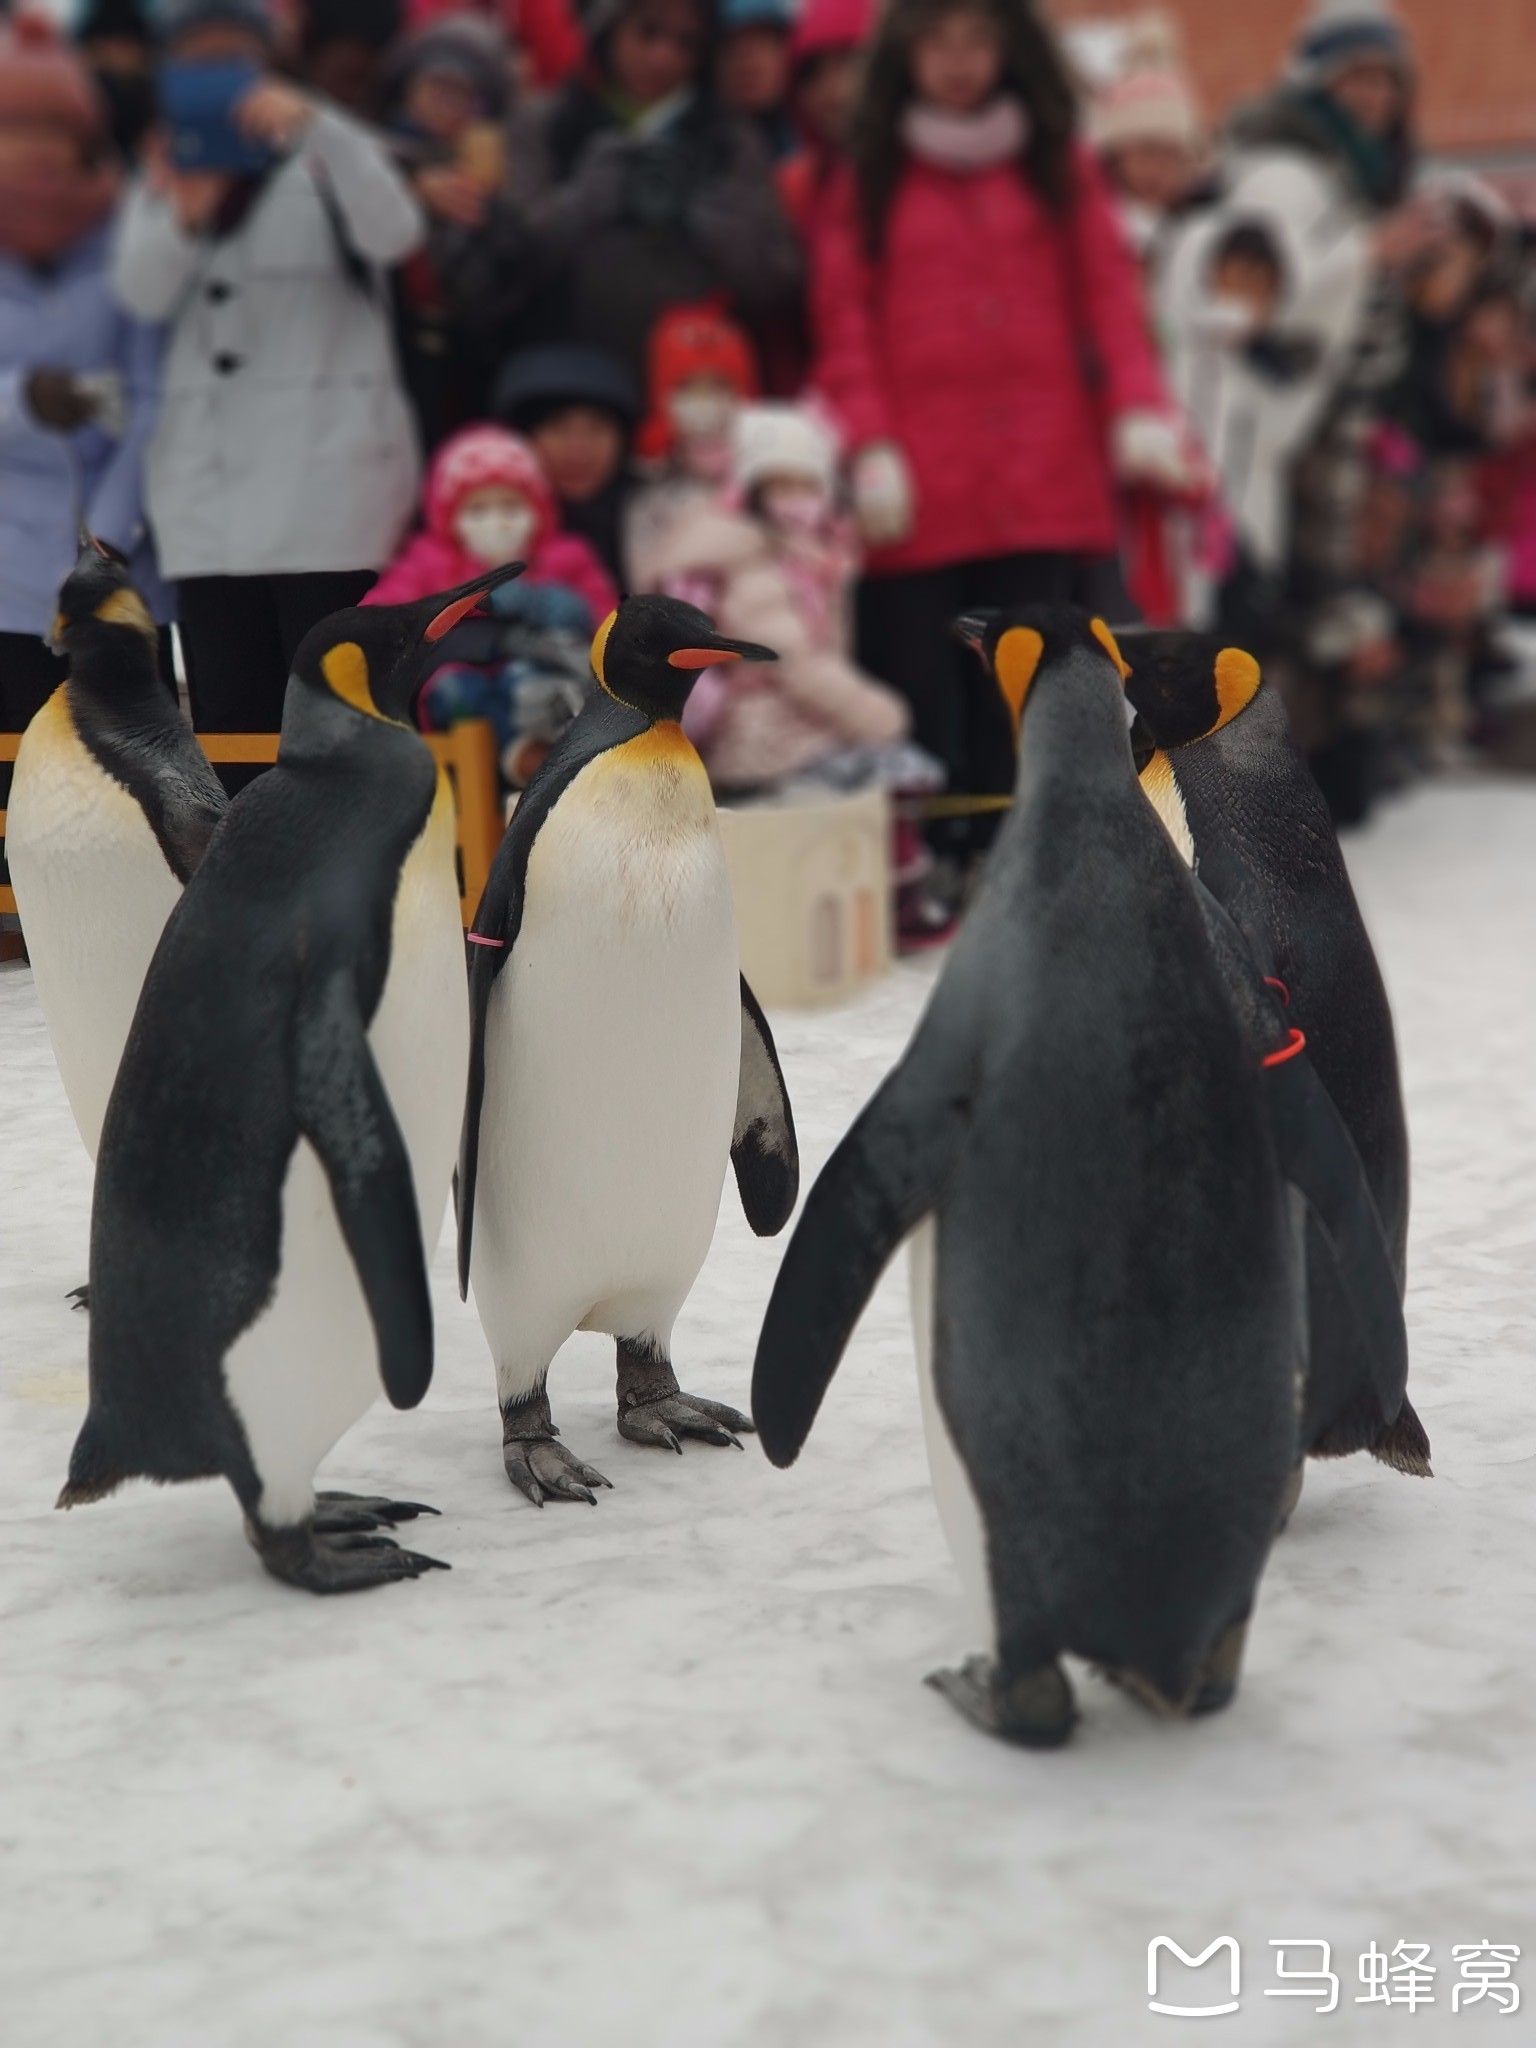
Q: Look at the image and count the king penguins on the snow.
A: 5